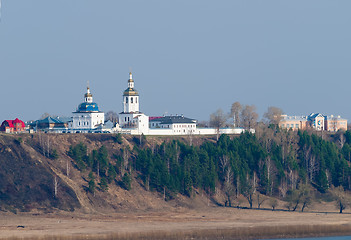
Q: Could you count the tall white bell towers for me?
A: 1